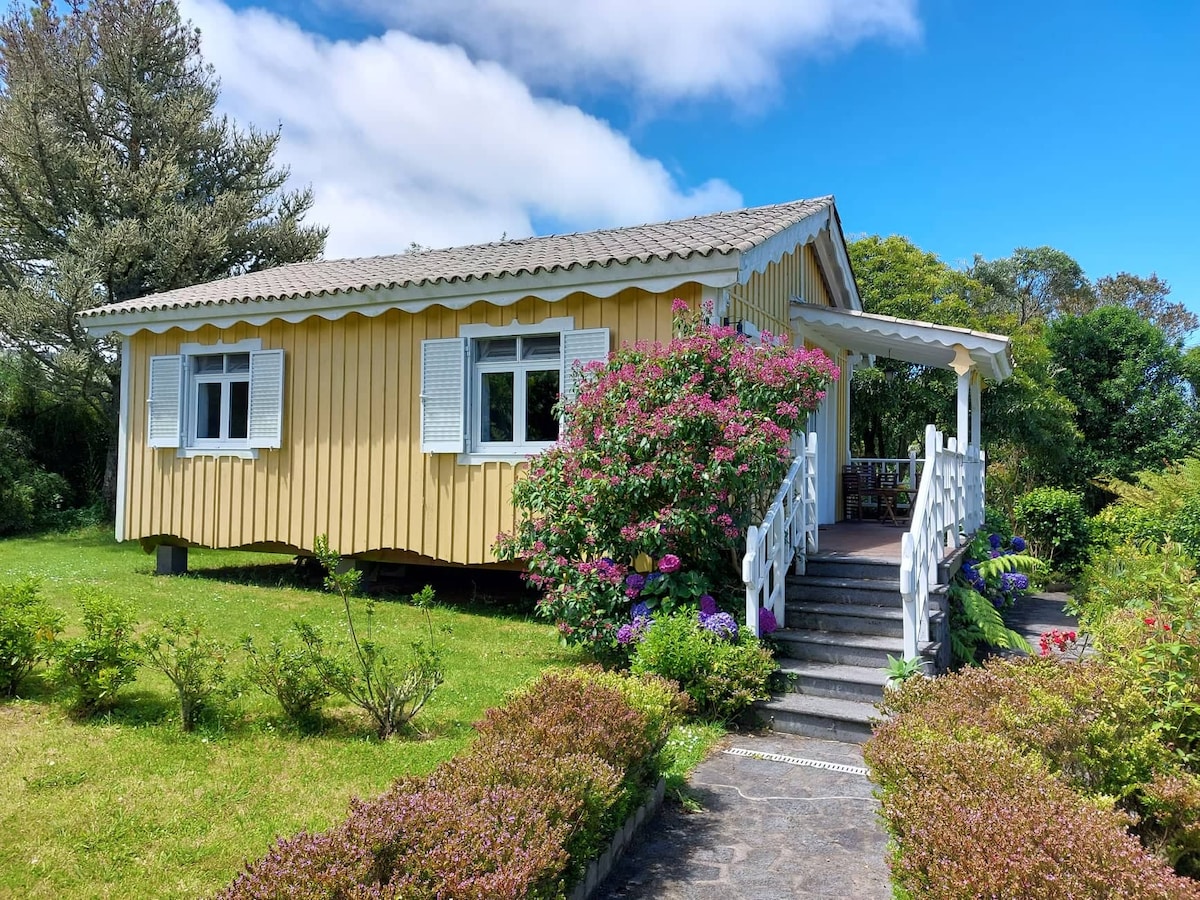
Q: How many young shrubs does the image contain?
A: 5